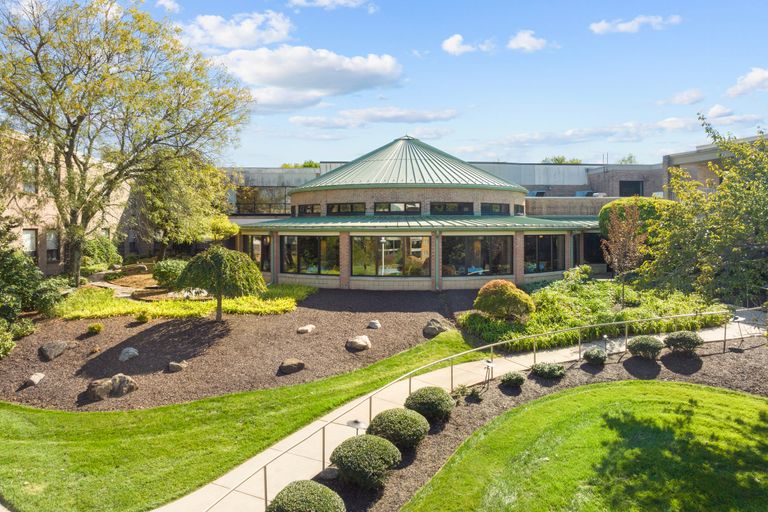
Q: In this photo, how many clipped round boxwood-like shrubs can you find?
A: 9